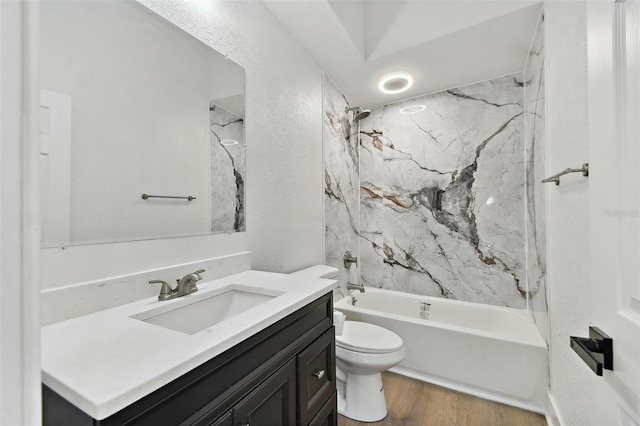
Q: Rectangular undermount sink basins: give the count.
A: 1